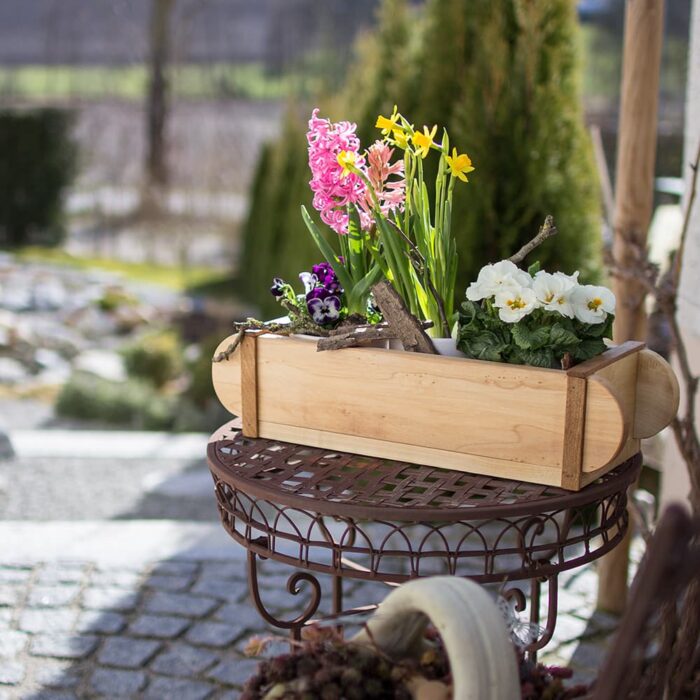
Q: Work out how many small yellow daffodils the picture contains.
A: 5